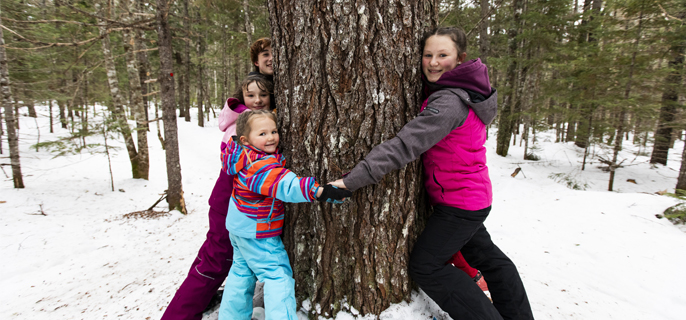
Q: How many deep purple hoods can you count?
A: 1